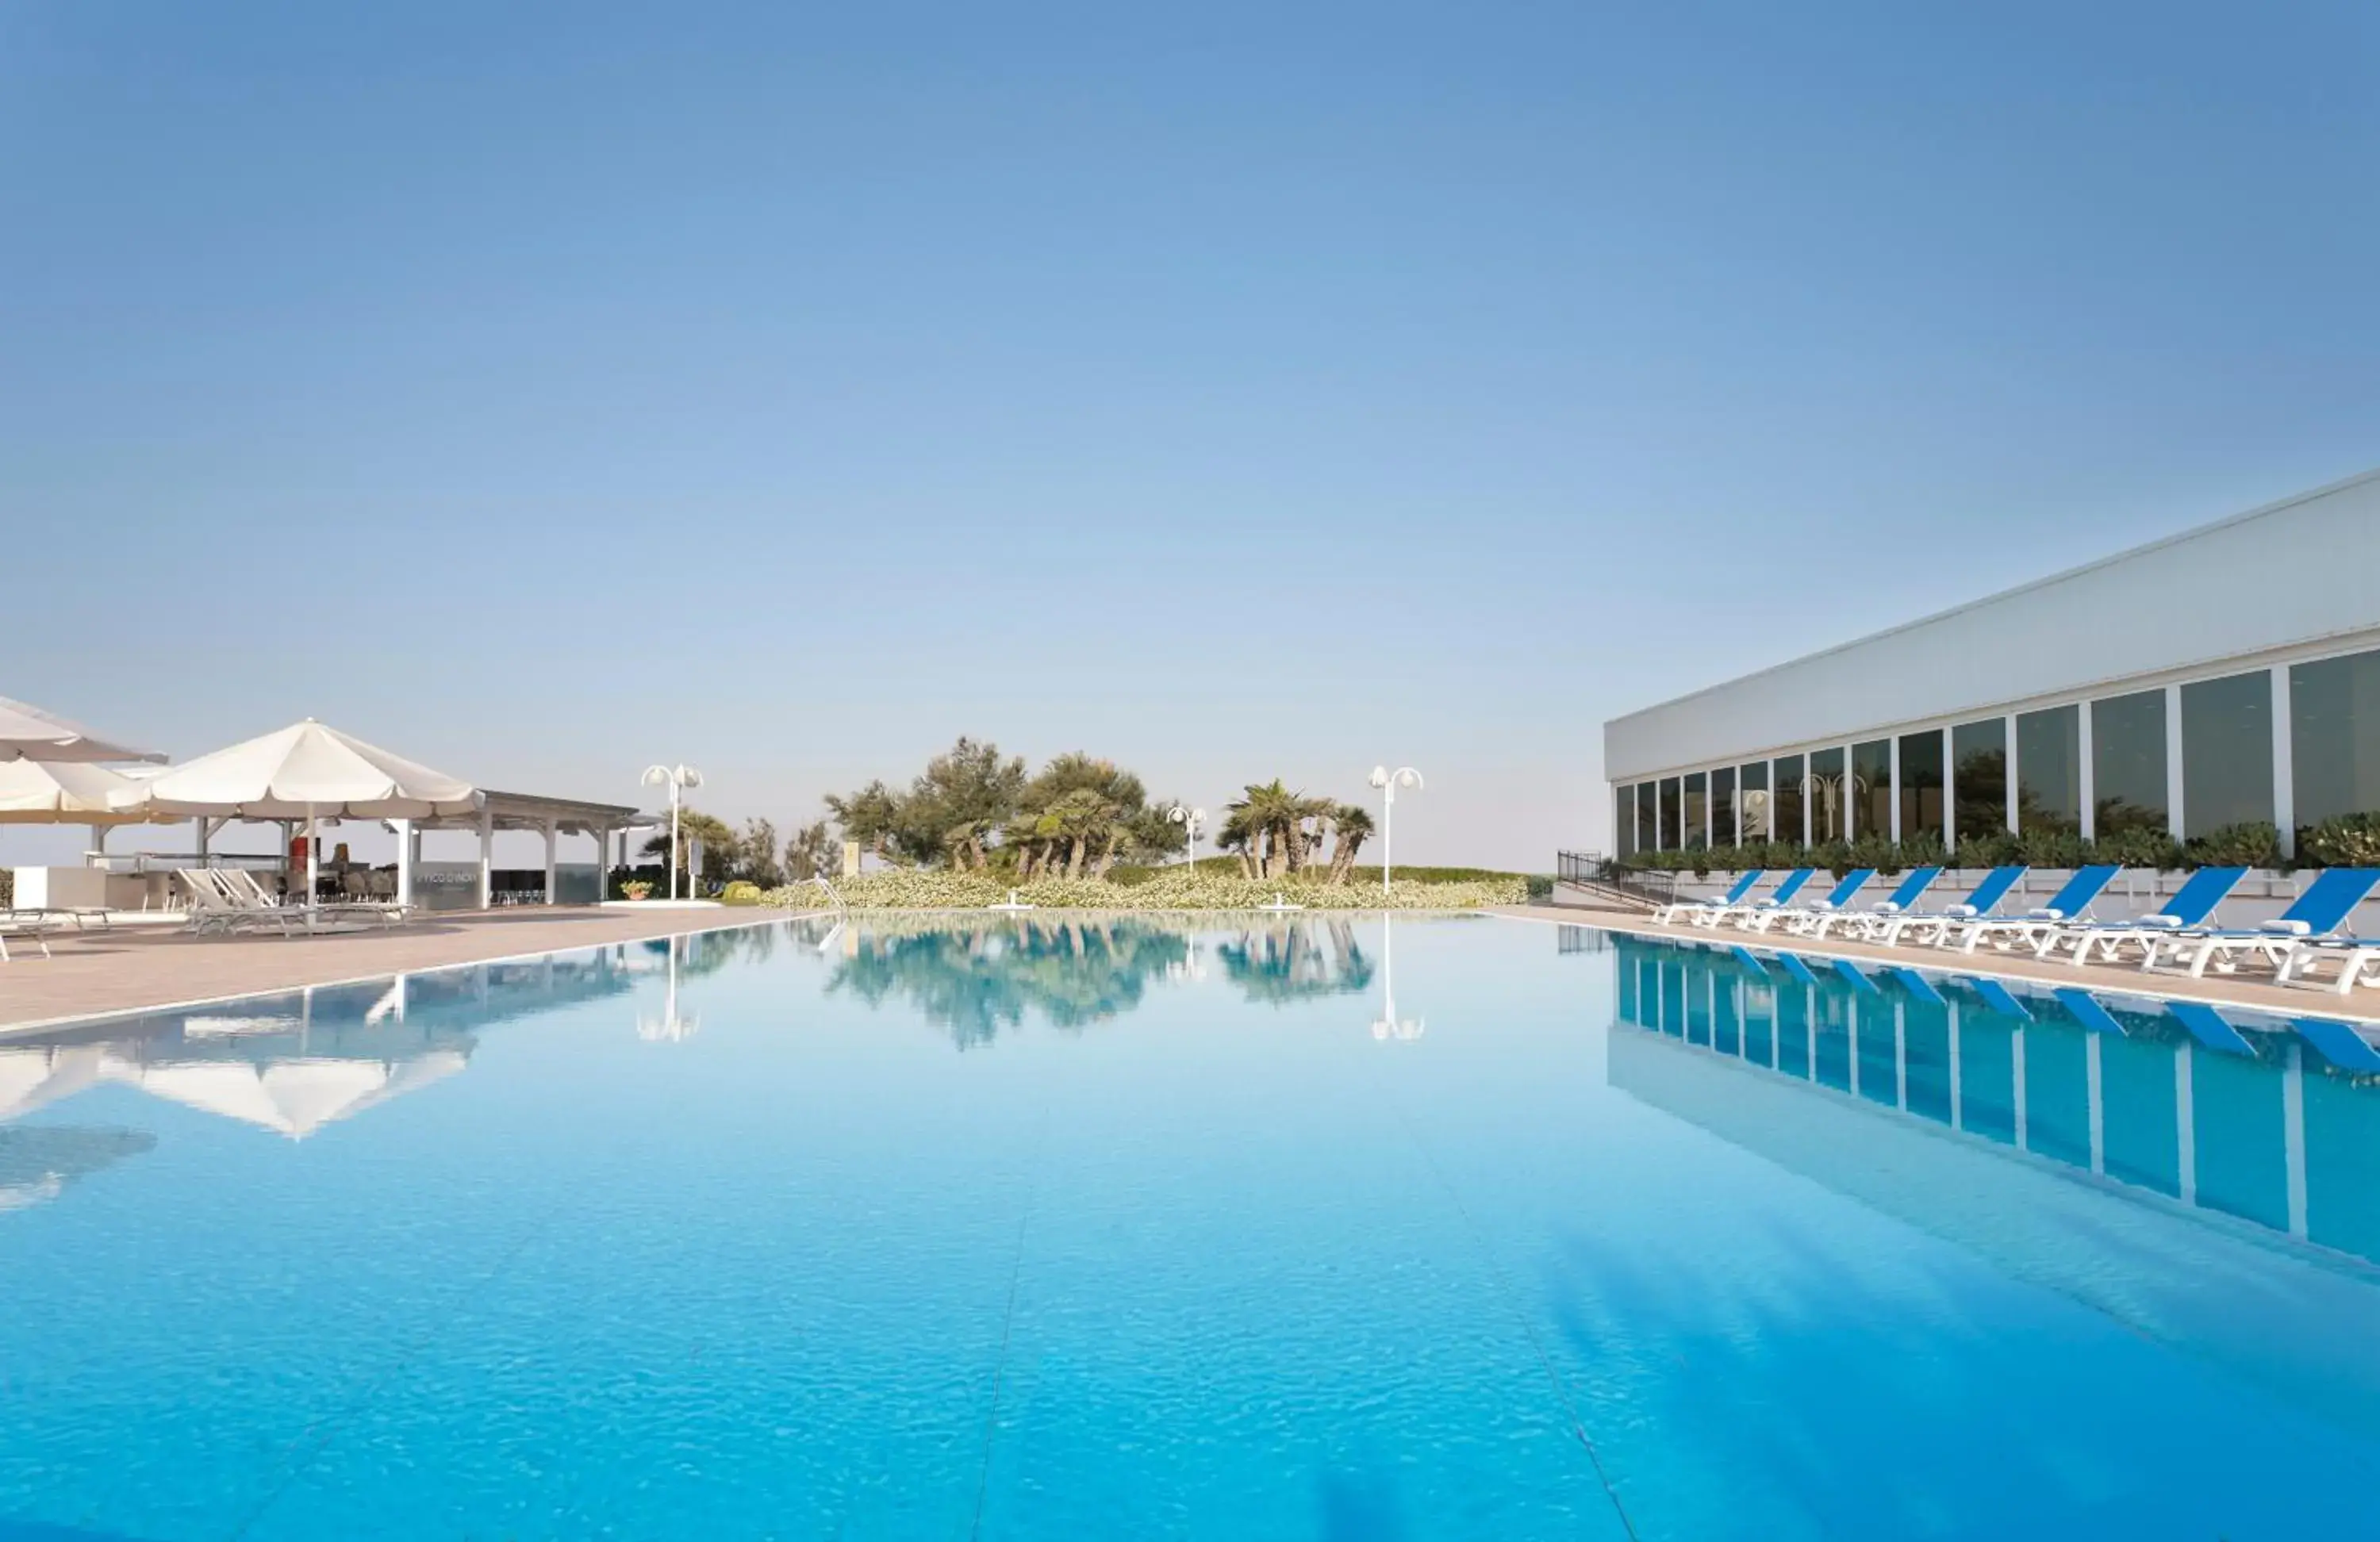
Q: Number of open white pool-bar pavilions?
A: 1